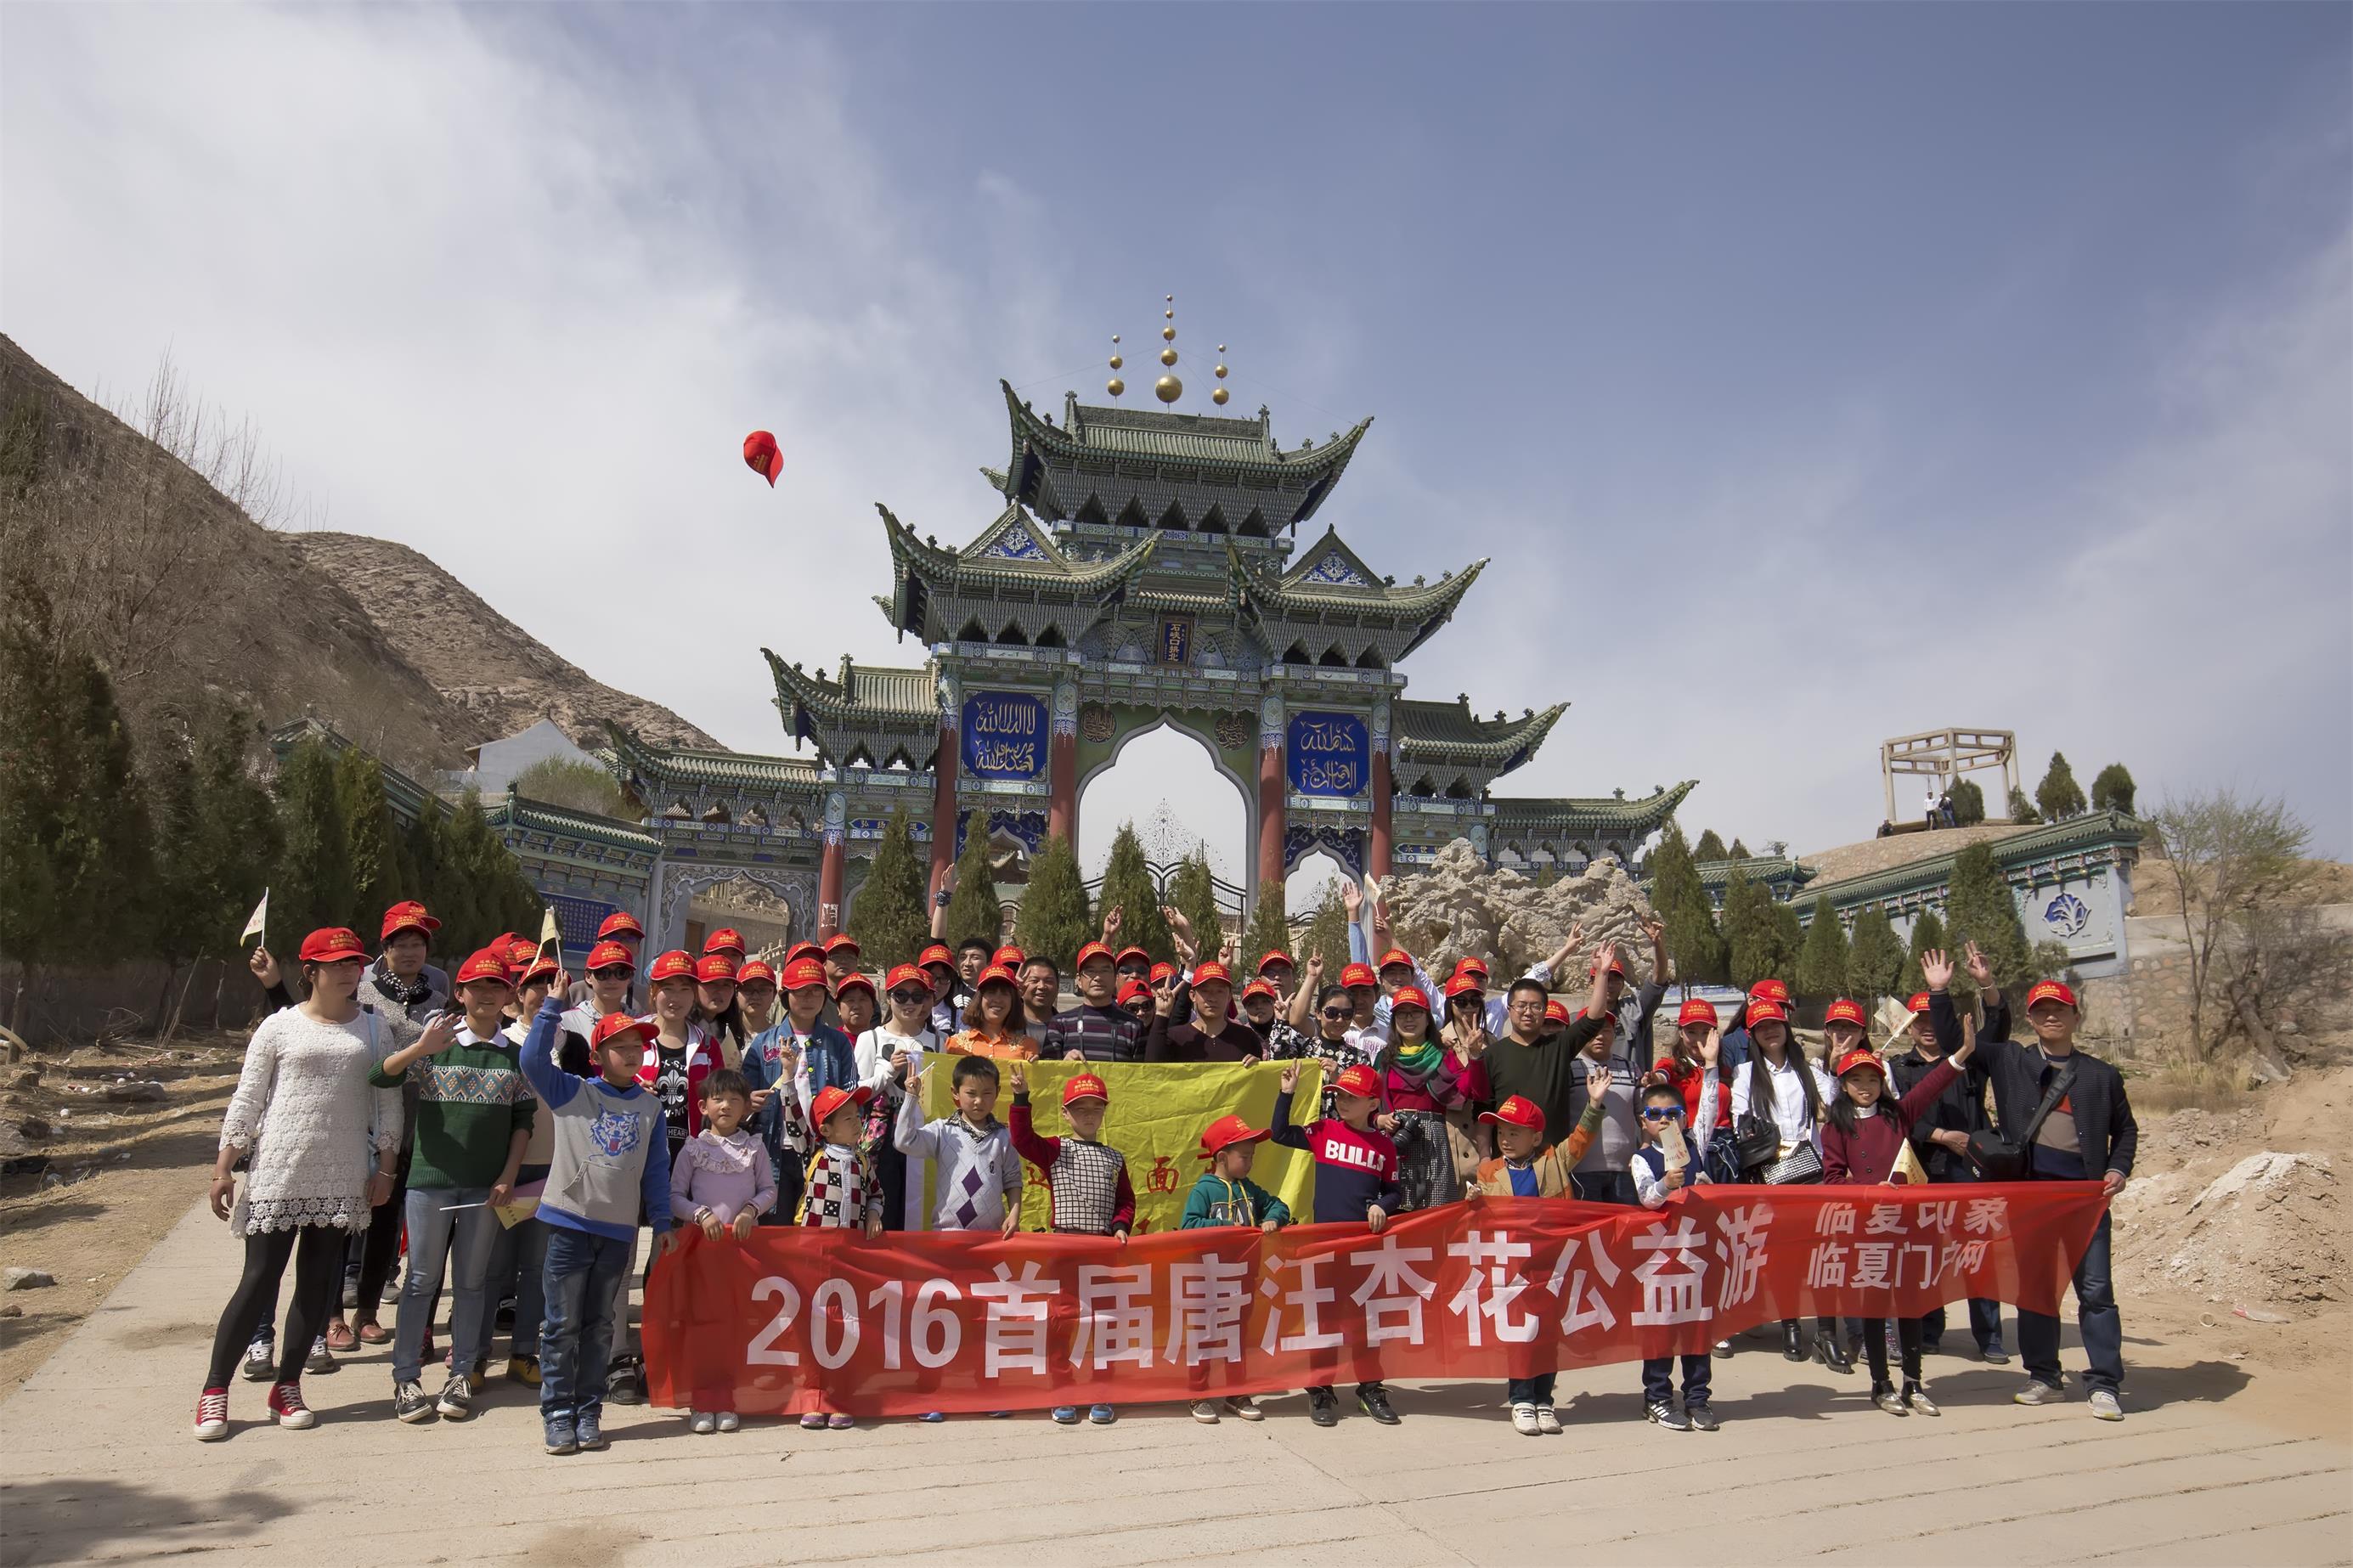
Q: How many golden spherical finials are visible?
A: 11